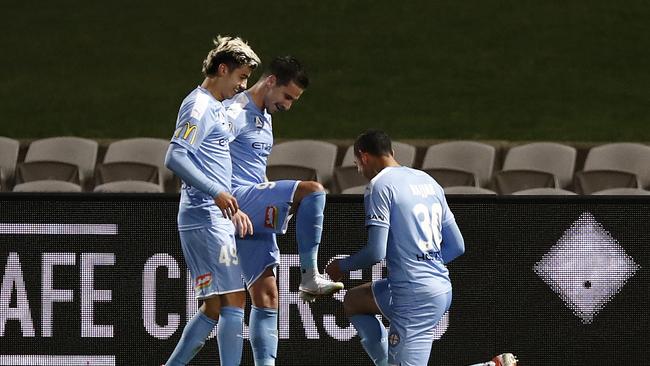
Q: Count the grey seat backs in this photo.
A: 8